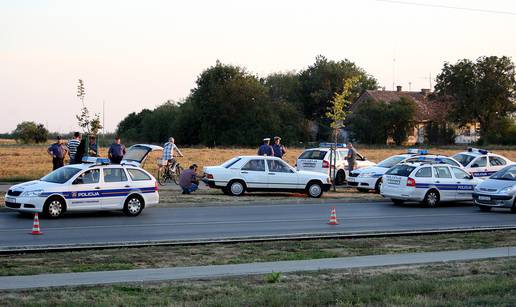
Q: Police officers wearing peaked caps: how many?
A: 2